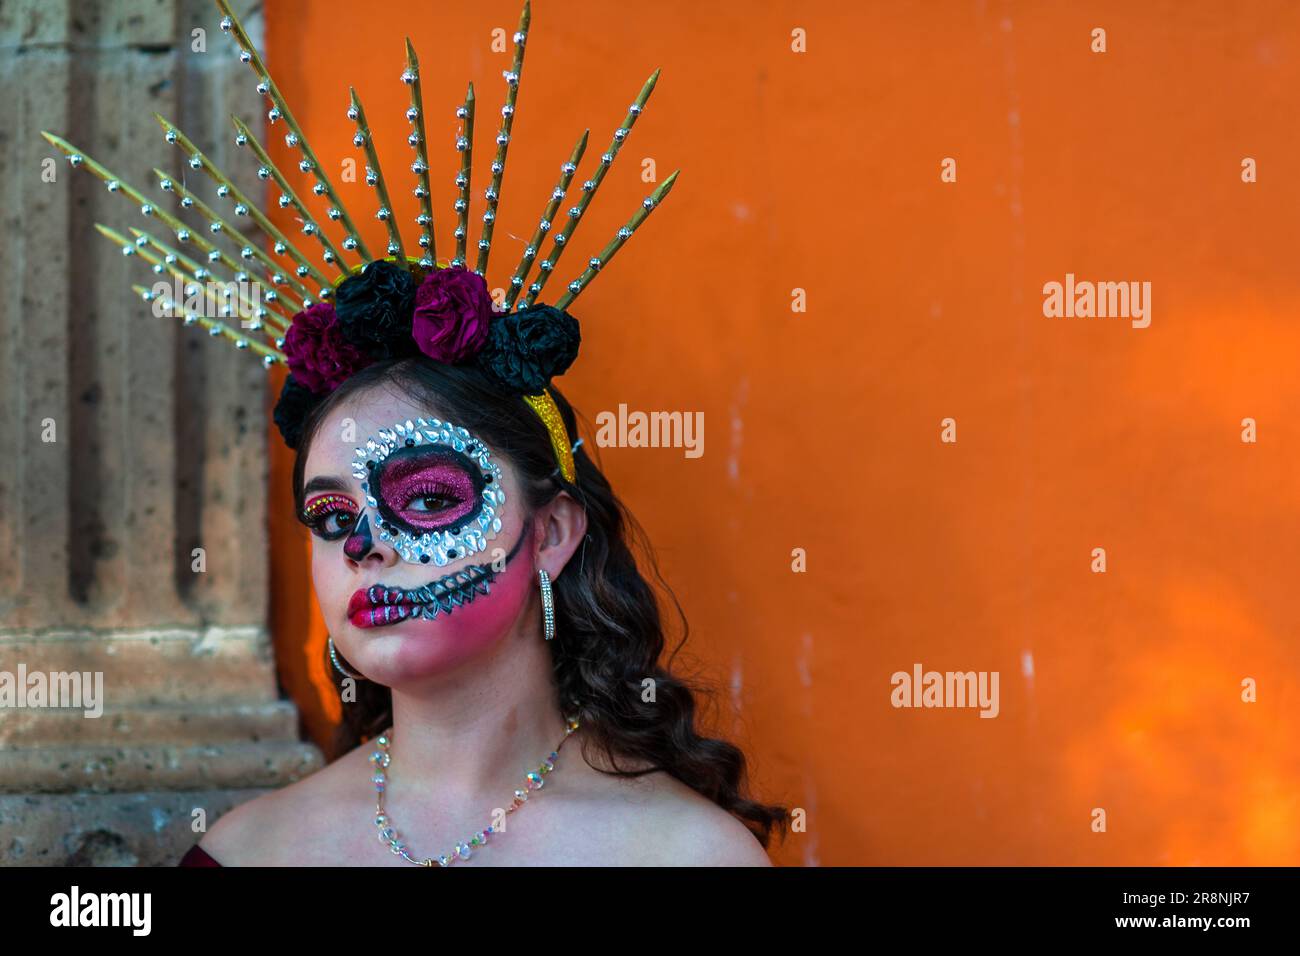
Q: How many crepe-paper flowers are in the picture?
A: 5